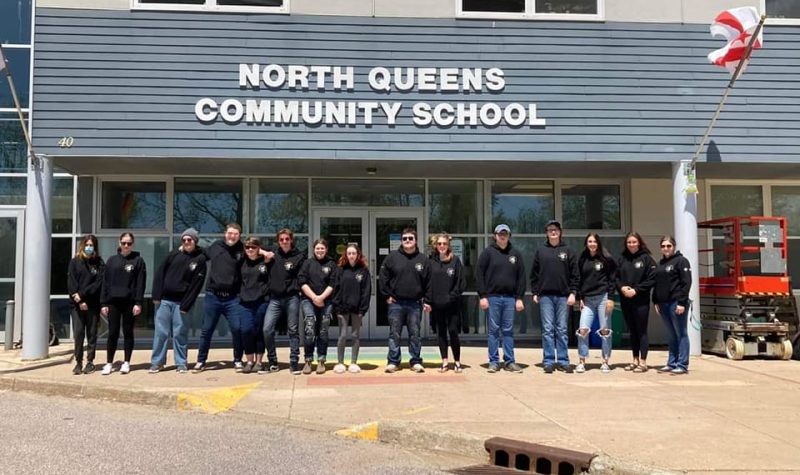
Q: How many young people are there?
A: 15